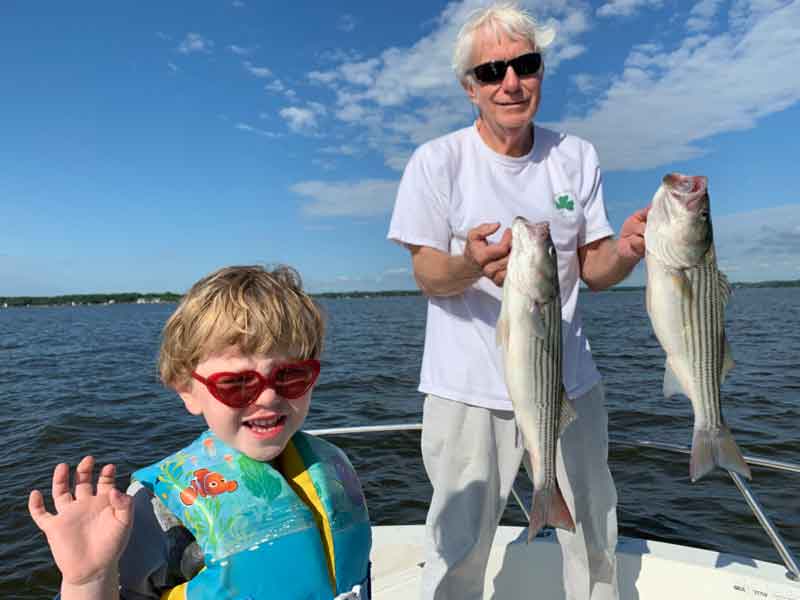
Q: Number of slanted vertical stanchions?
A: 2